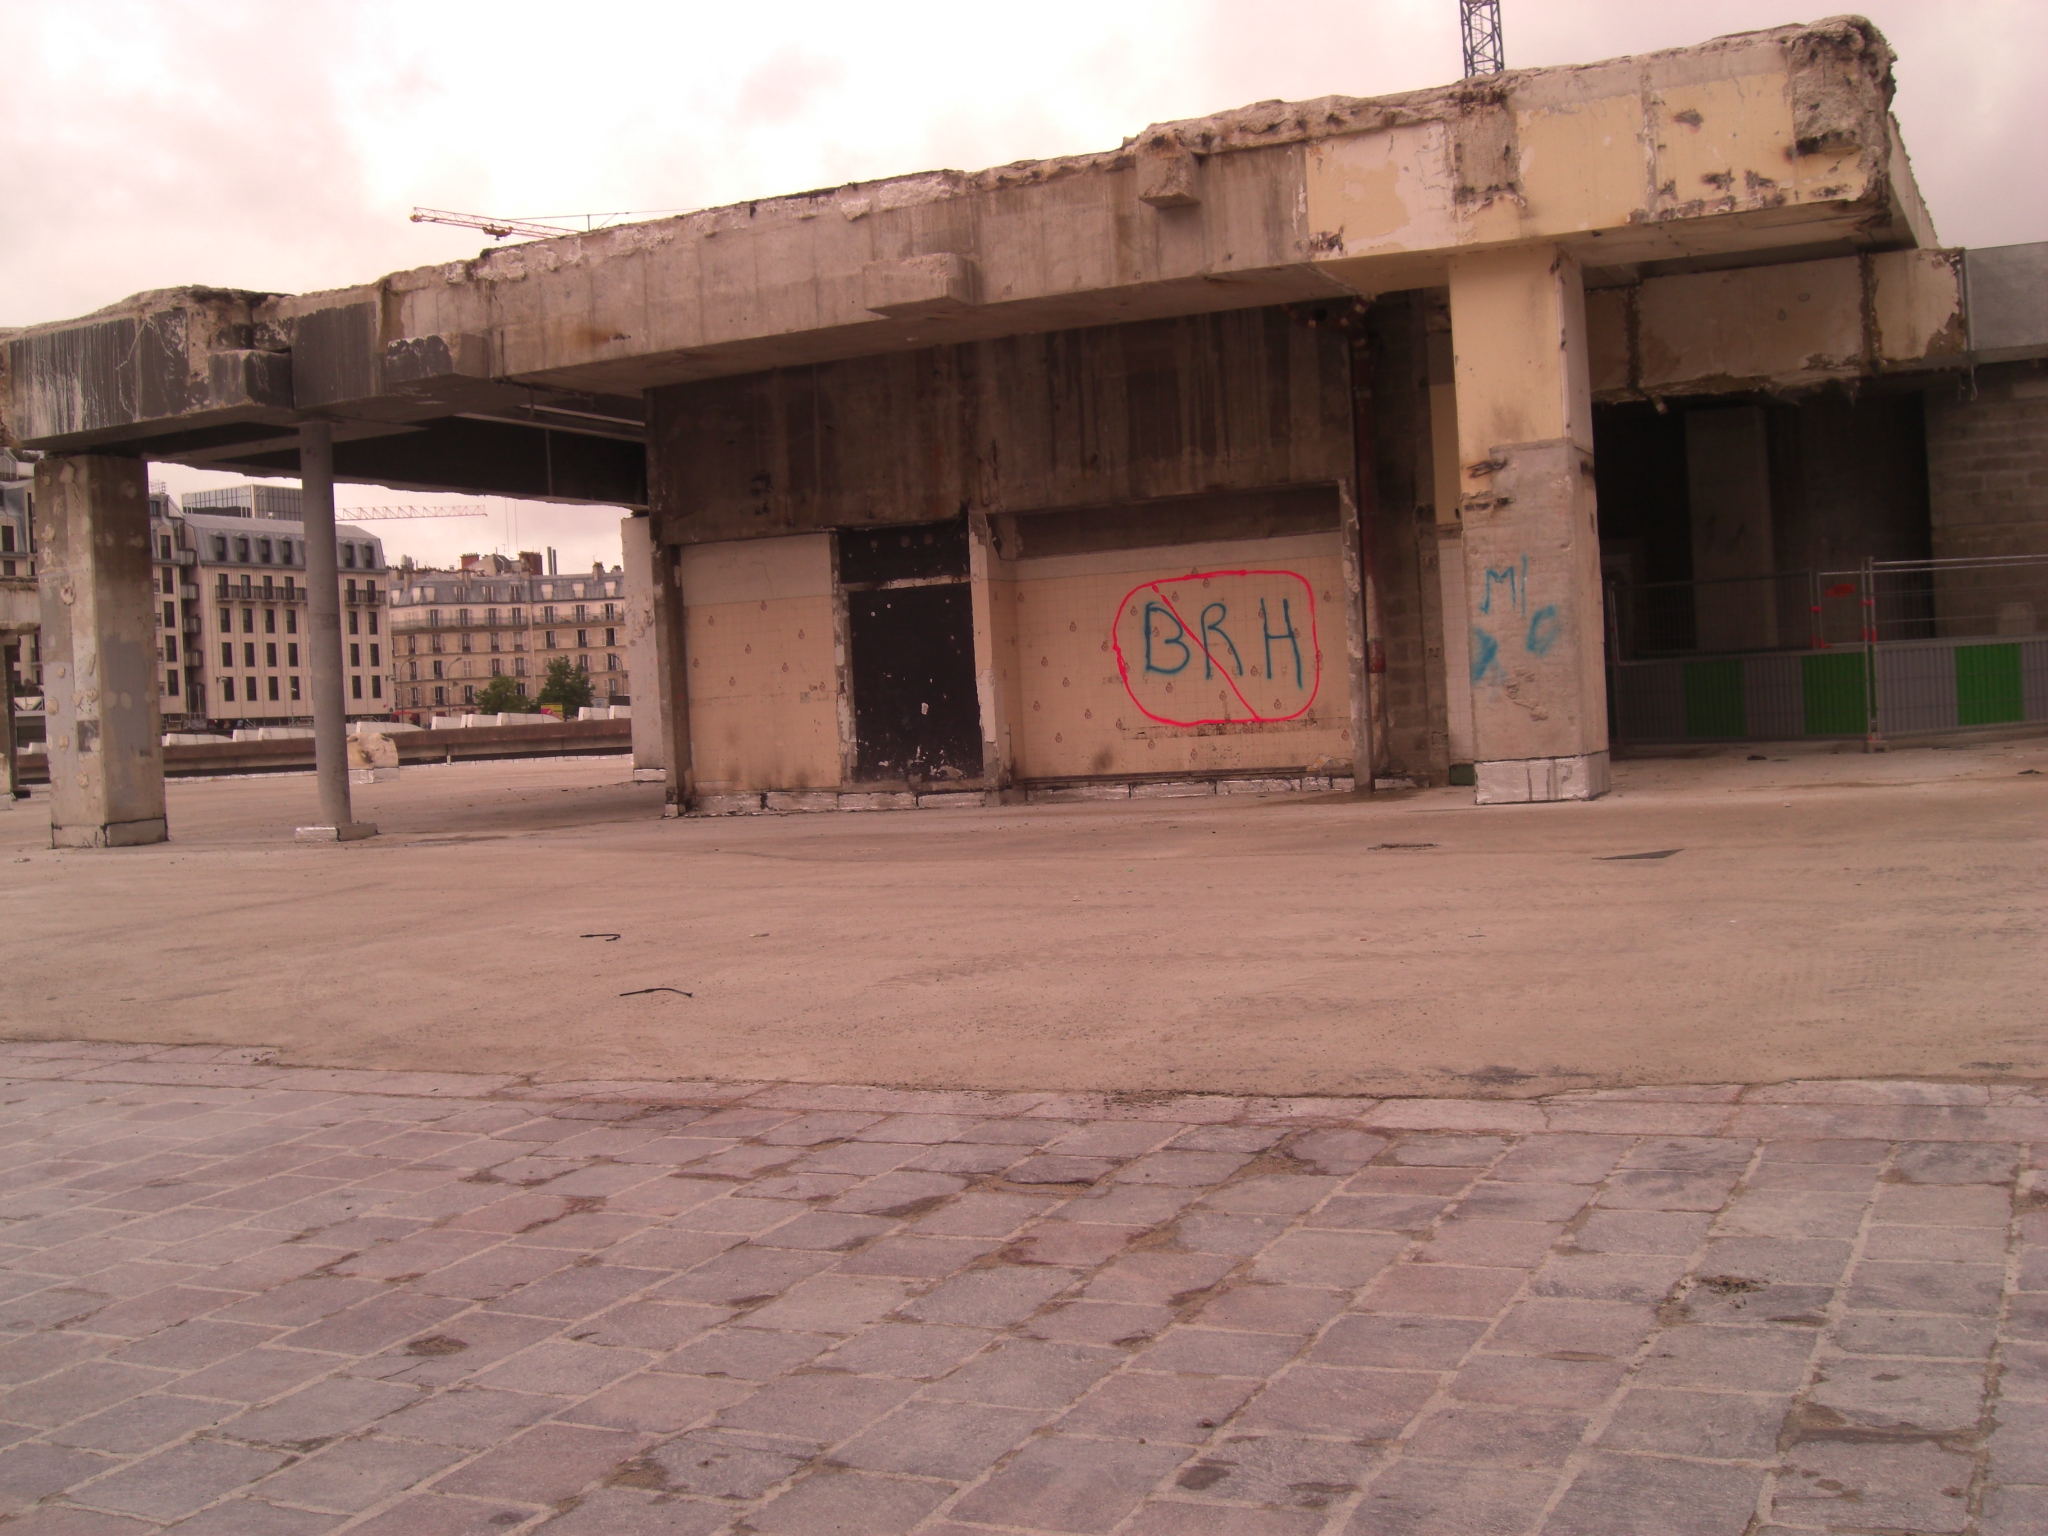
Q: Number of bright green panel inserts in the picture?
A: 3